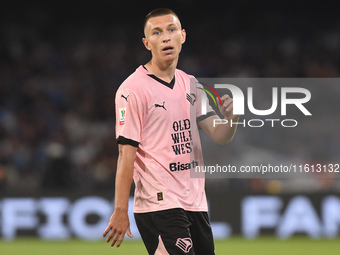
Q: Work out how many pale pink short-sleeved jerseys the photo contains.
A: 1